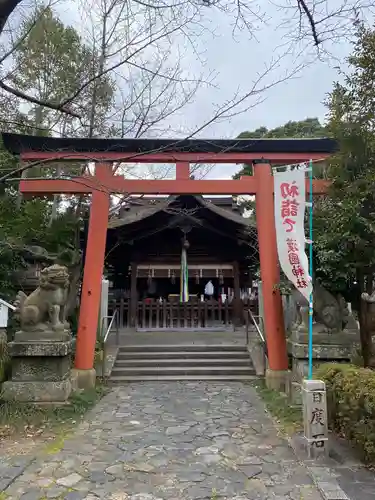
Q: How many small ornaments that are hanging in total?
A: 4